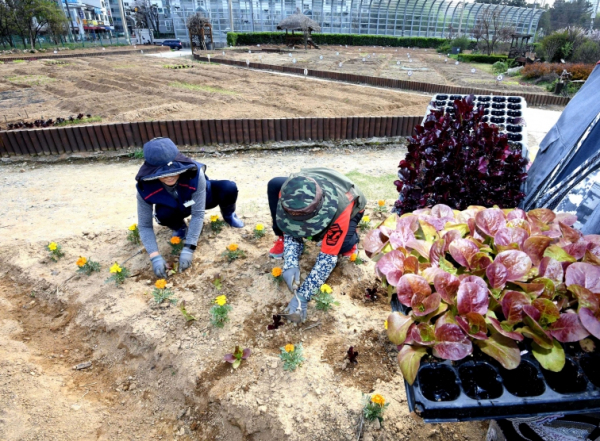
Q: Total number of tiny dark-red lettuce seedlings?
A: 3